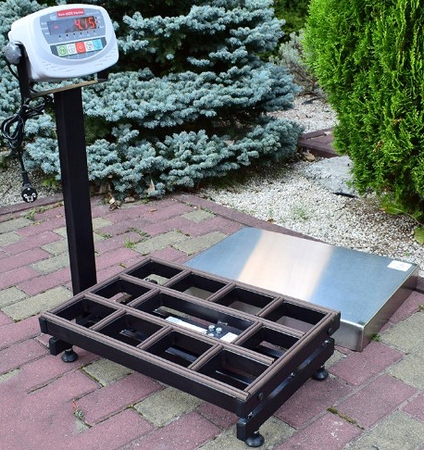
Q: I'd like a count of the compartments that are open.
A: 11